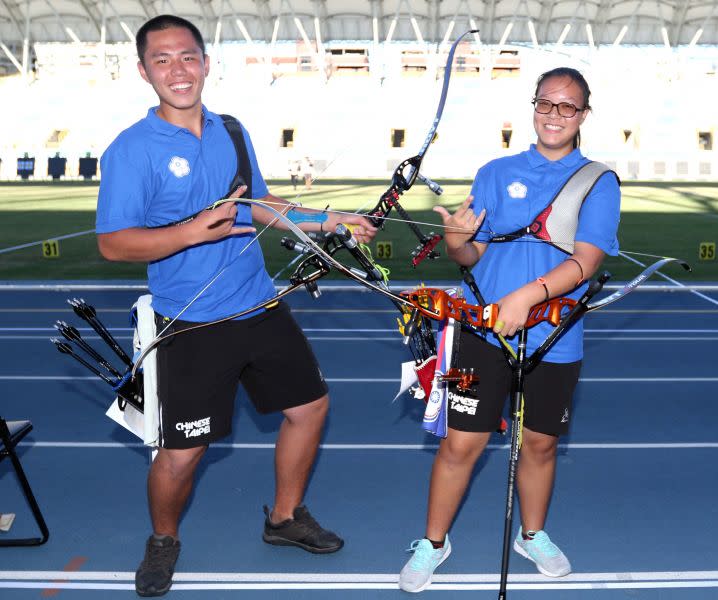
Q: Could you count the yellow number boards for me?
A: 3